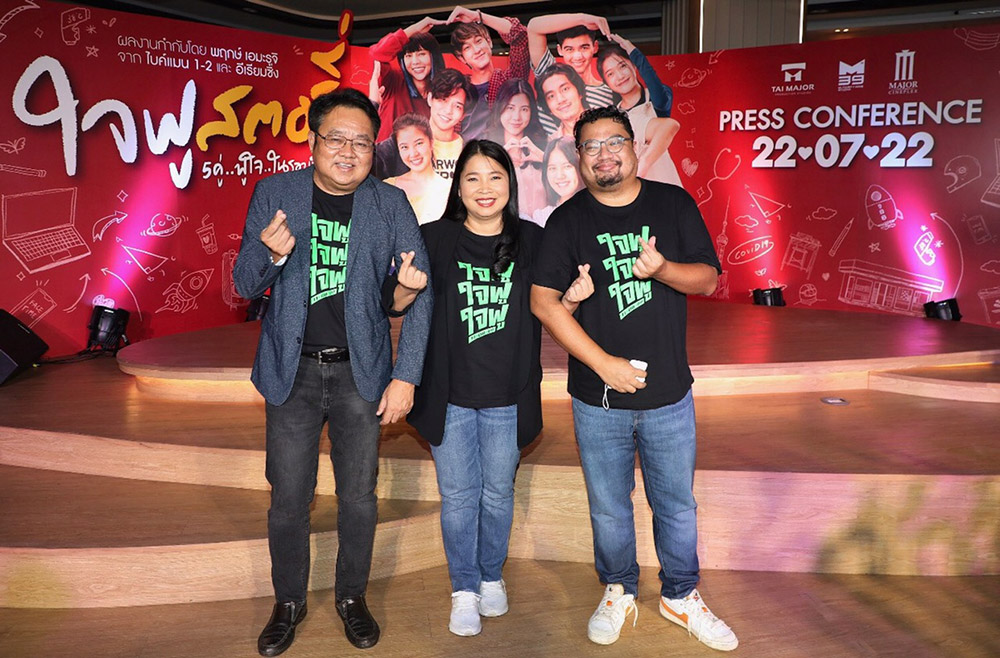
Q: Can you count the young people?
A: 9